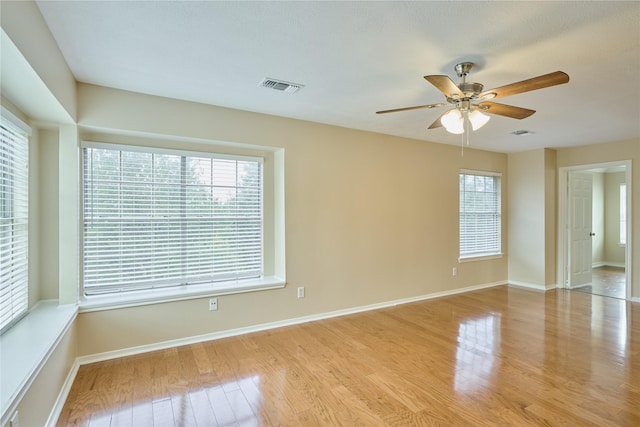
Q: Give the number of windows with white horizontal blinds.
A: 3